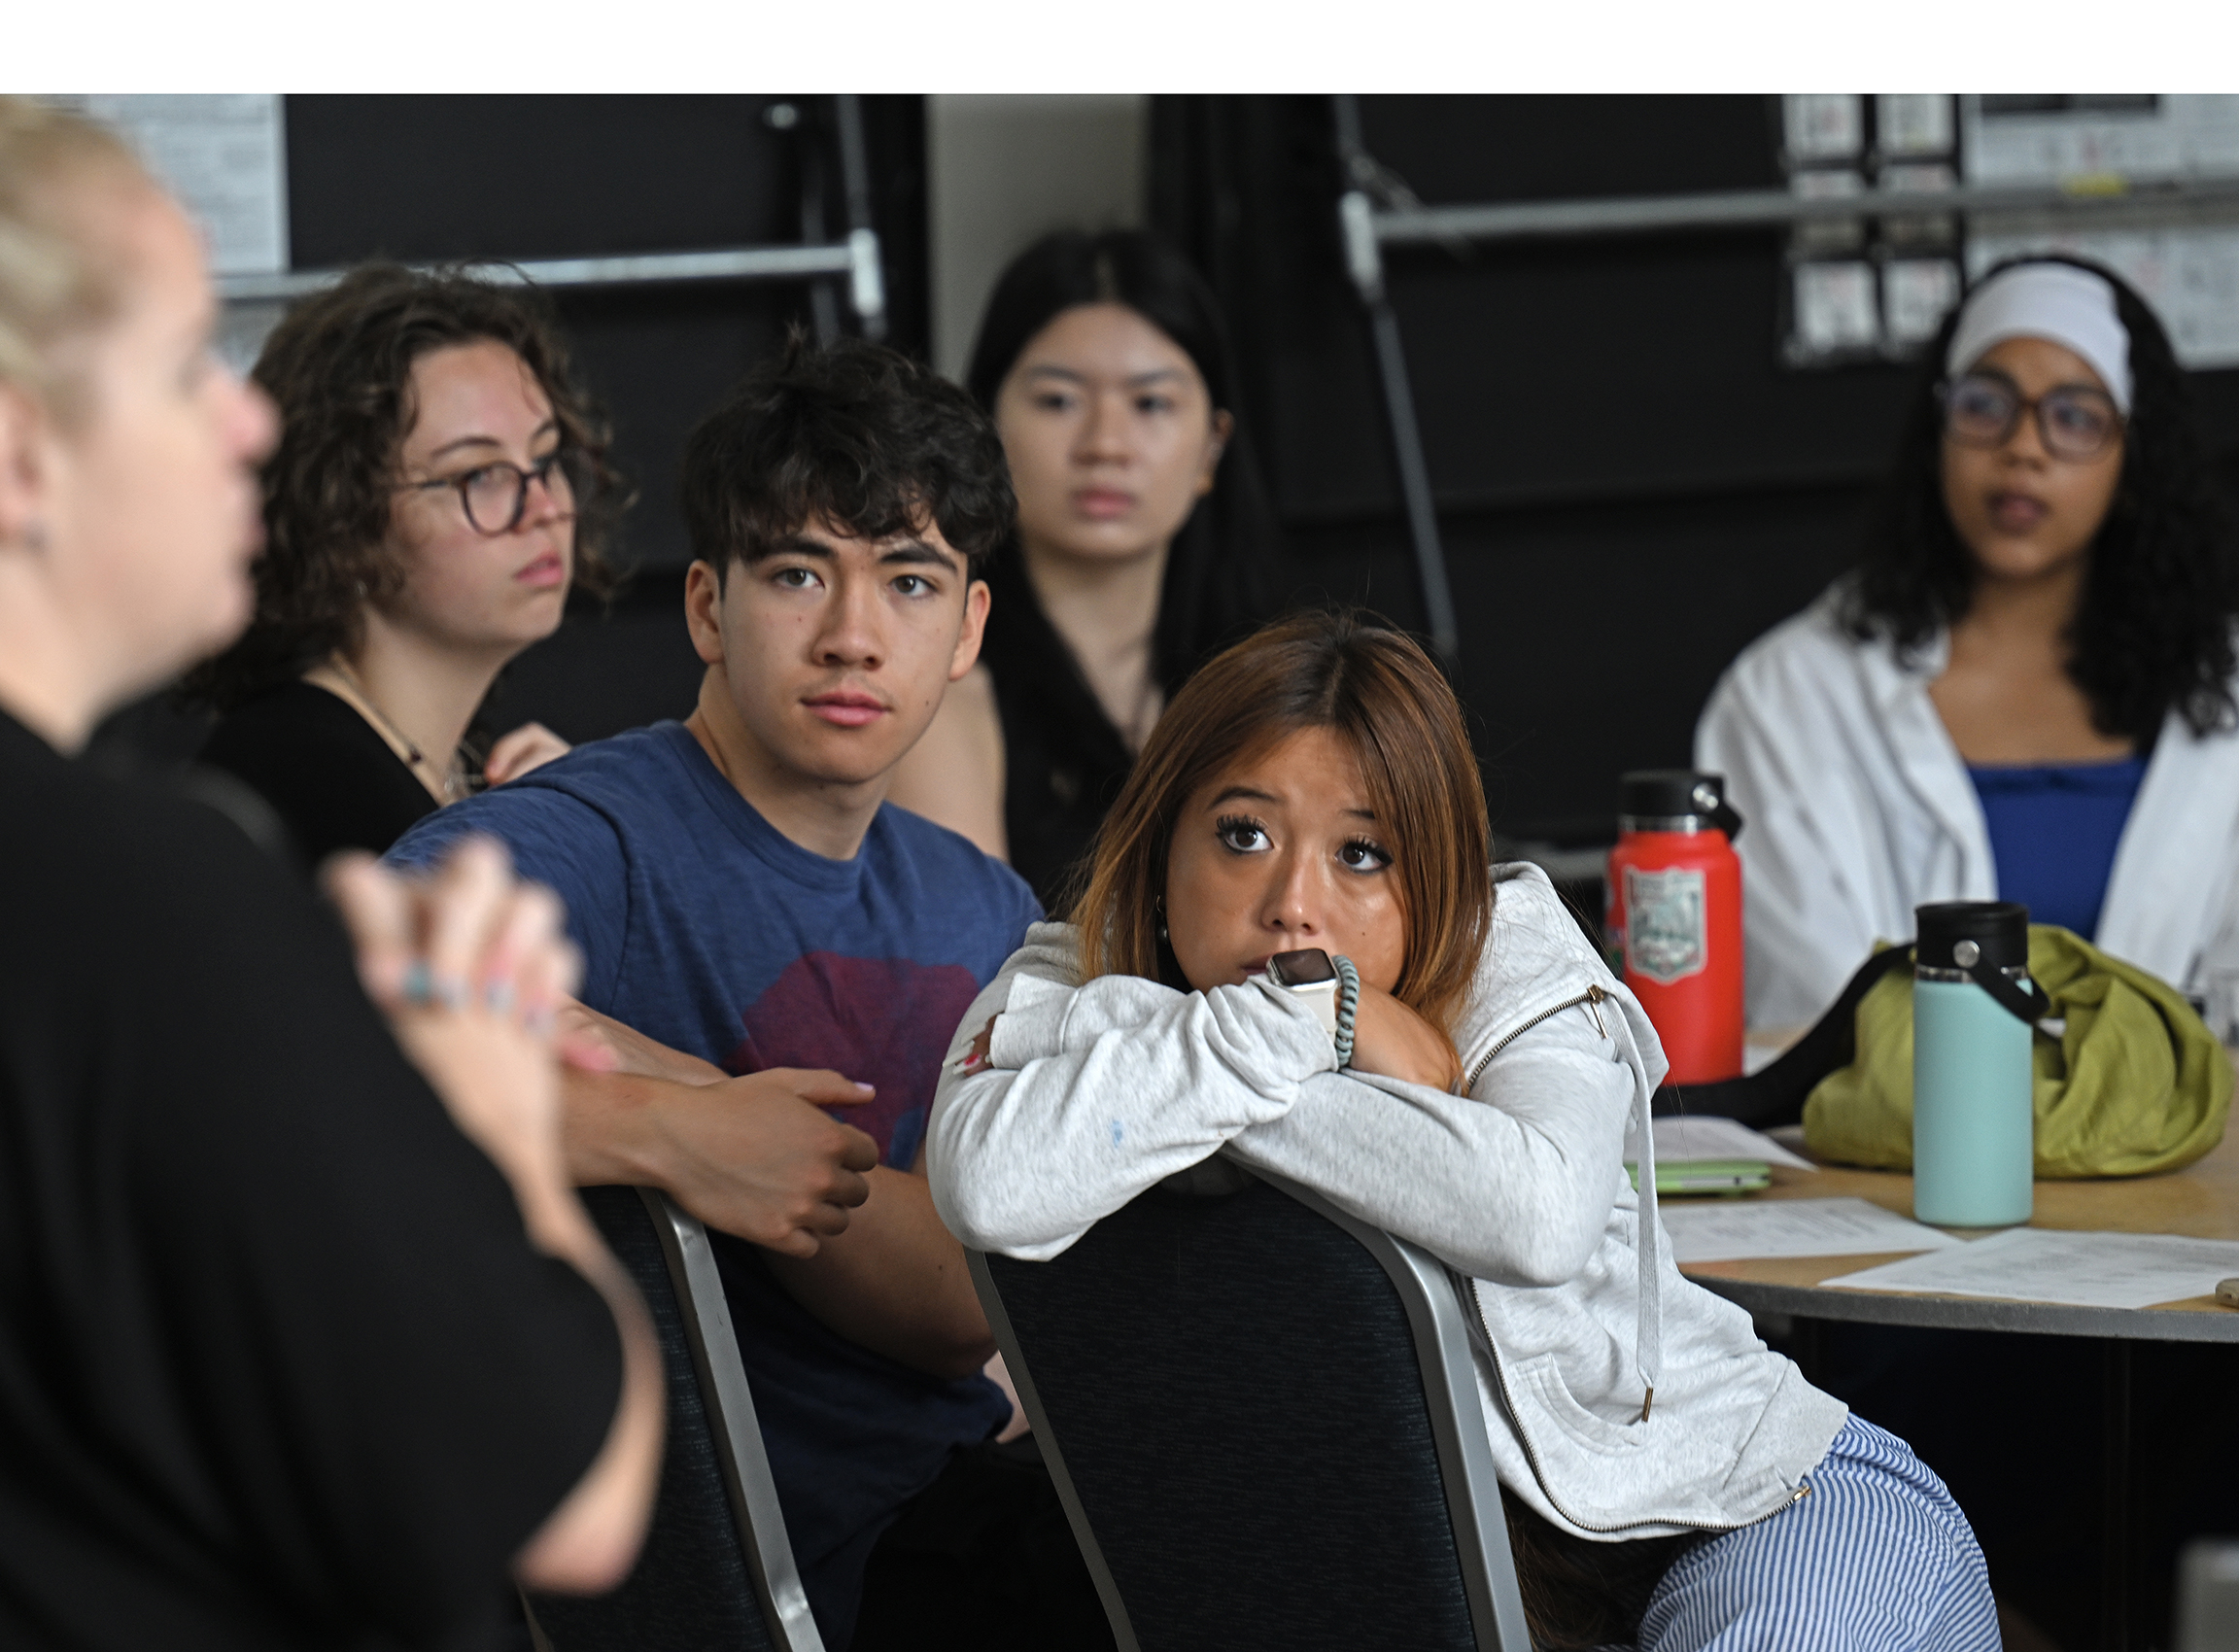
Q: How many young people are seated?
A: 5